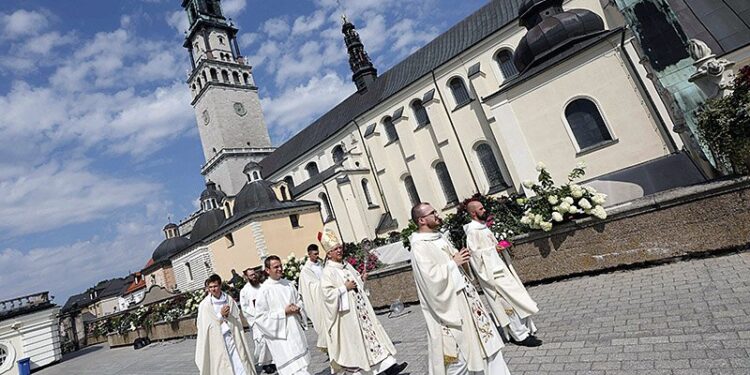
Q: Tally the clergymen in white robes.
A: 7